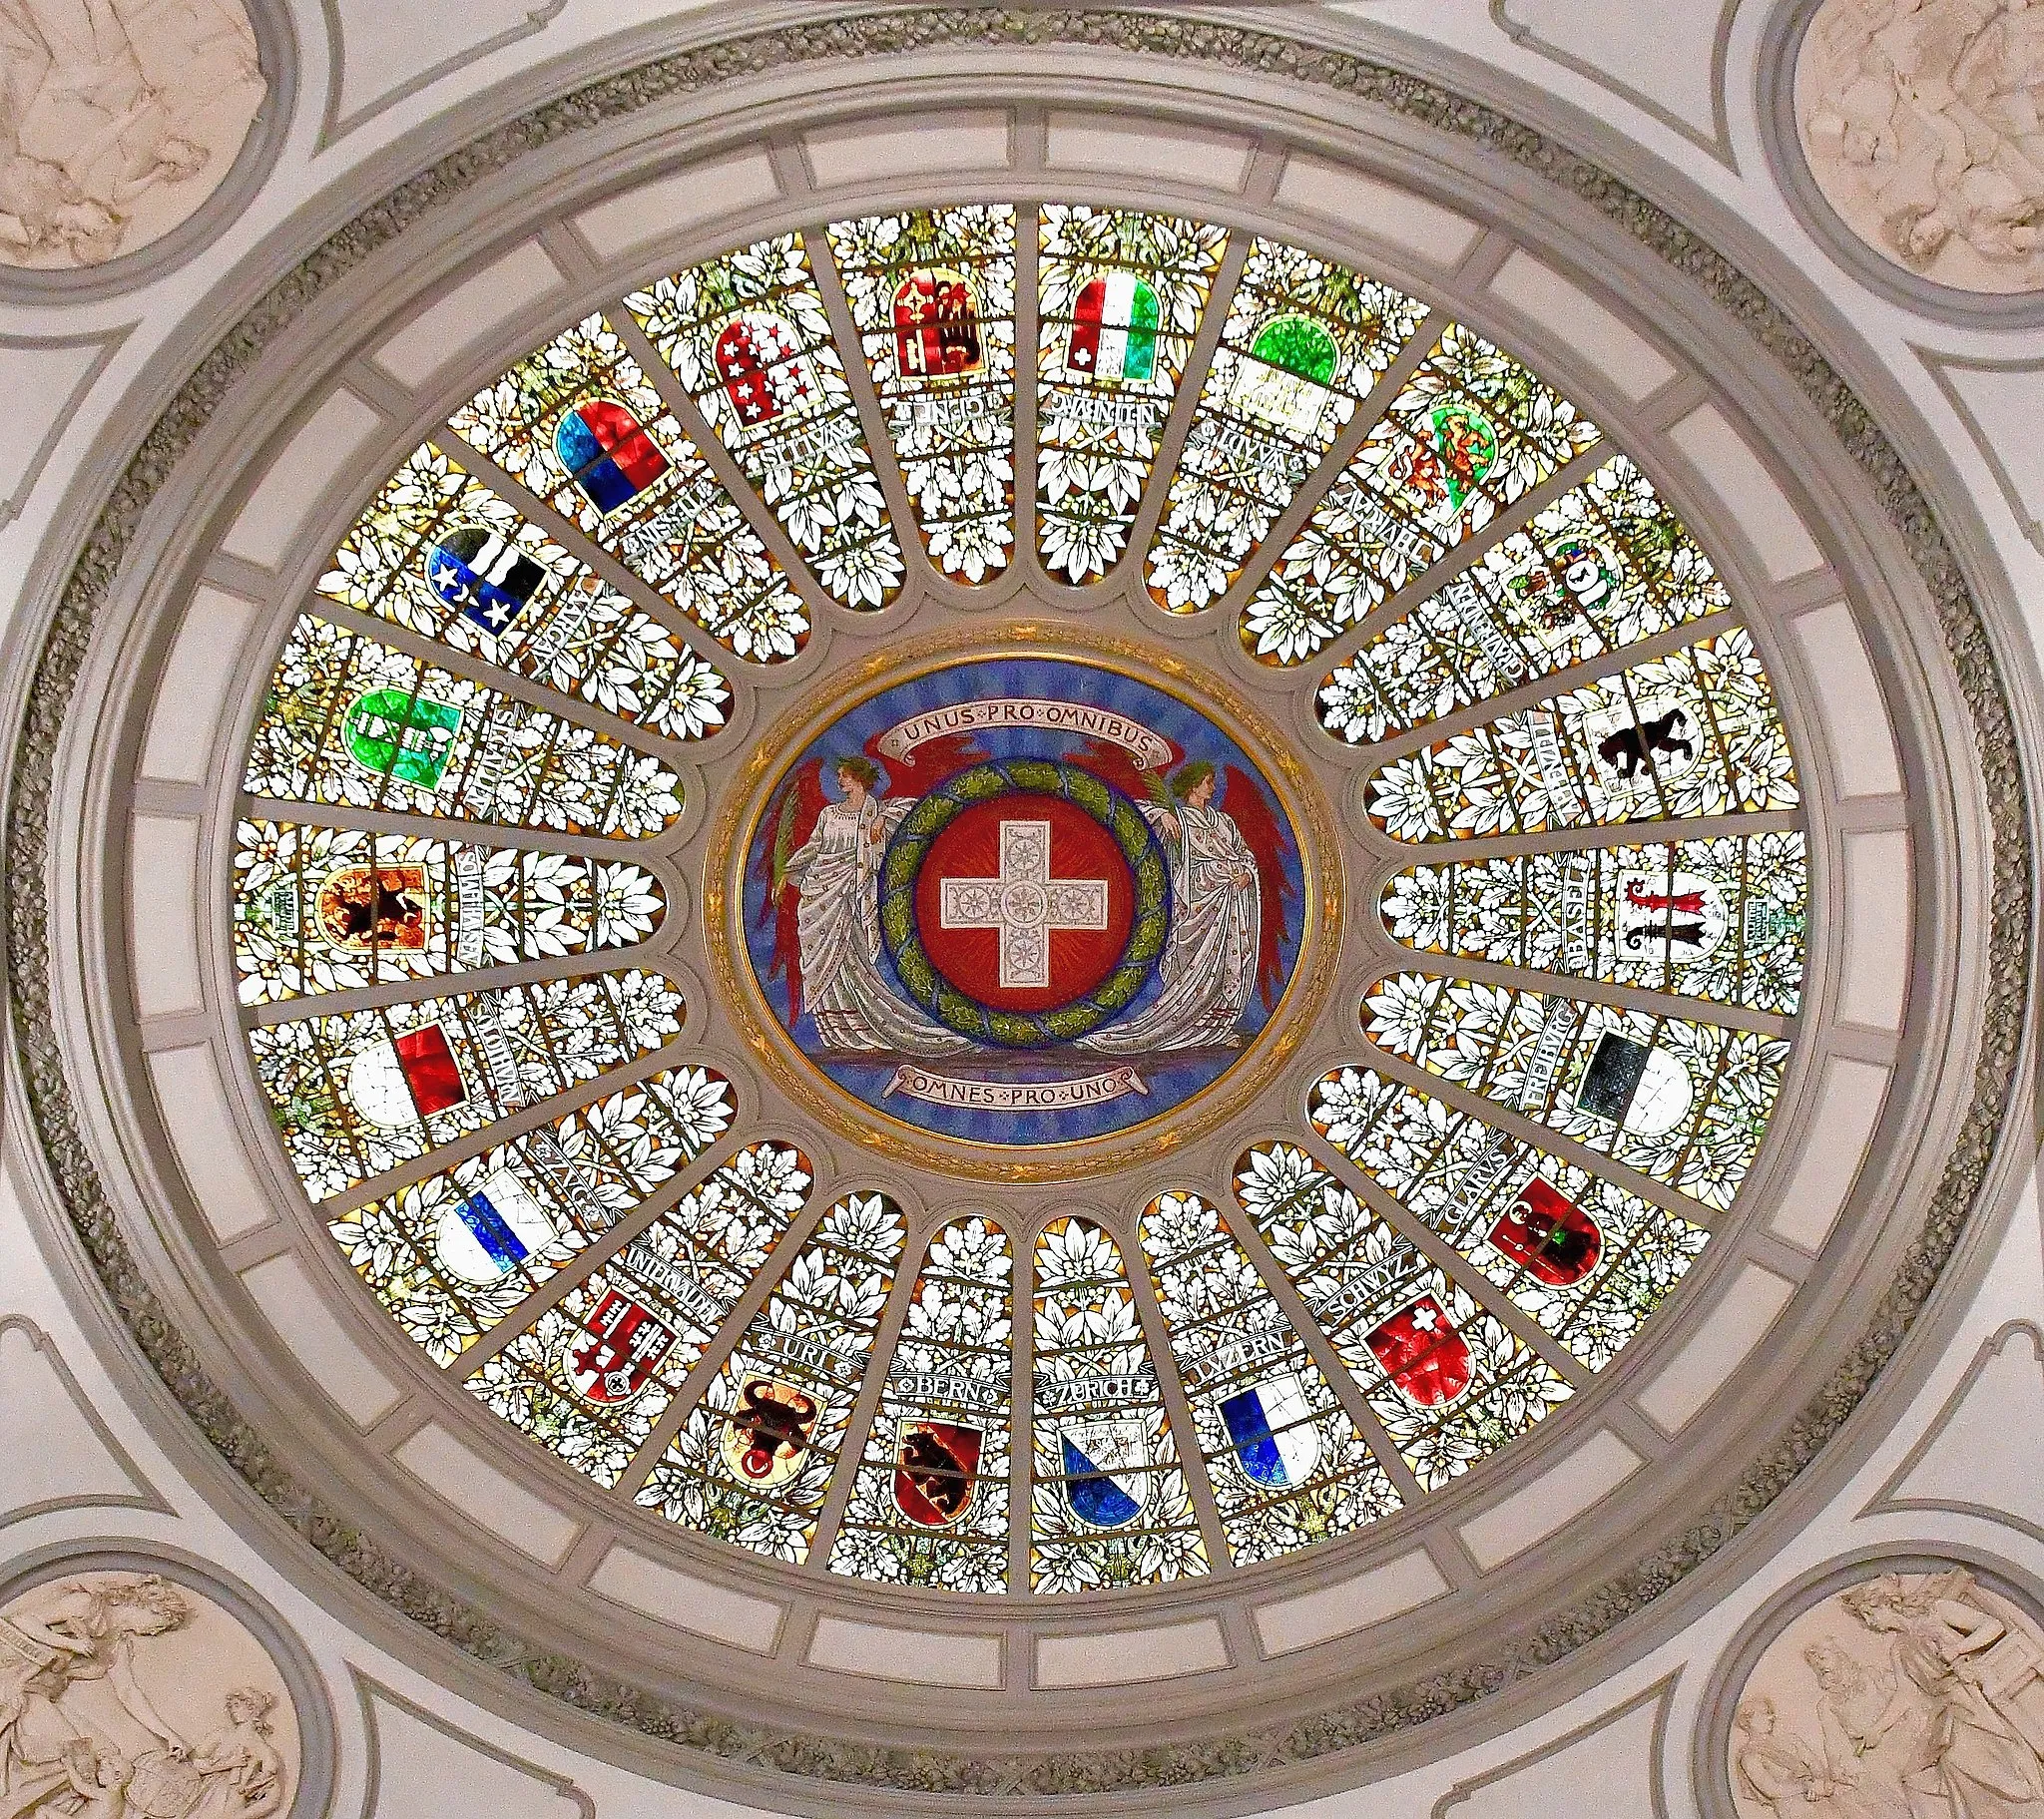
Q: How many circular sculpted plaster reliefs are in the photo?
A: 4